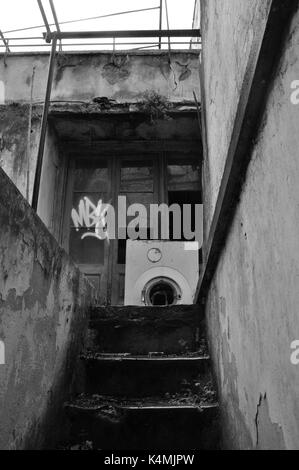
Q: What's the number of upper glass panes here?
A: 3